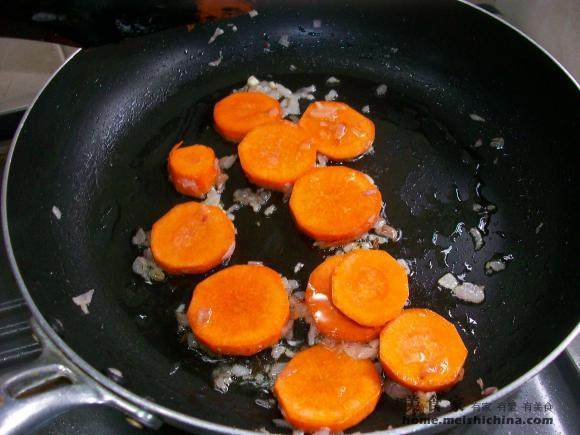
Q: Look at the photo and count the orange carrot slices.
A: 11